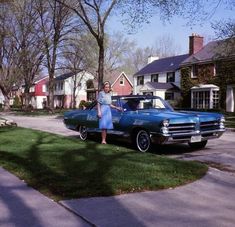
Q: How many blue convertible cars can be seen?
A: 1